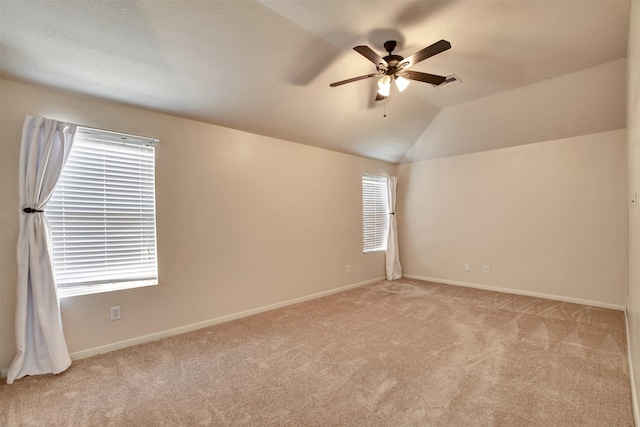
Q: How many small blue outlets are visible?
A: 0